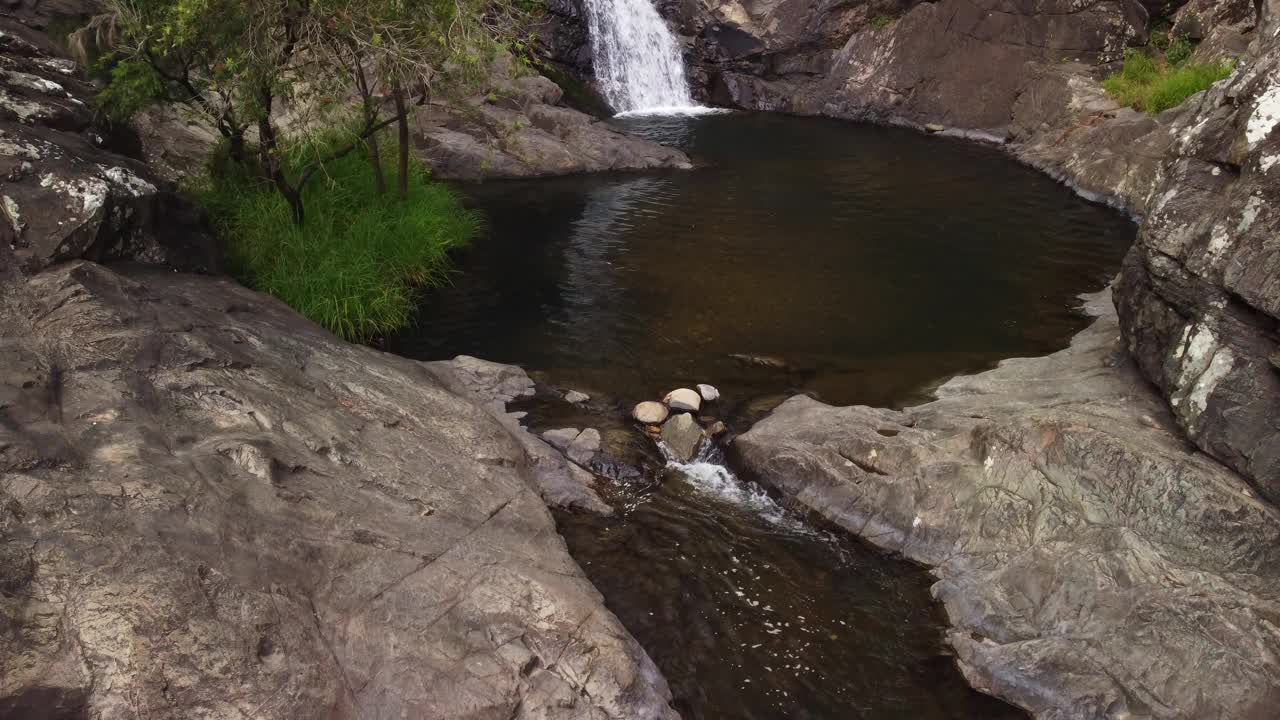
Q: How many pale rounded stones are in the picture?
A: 3